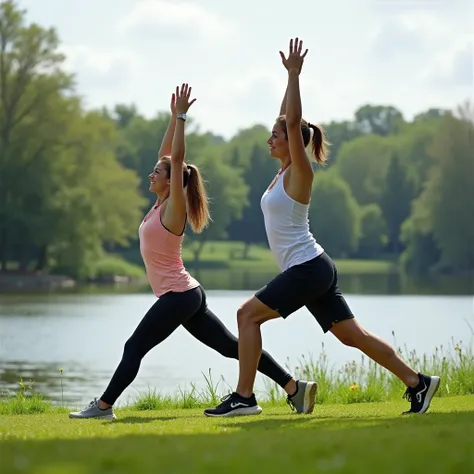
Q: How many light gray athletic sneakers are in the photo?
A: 2